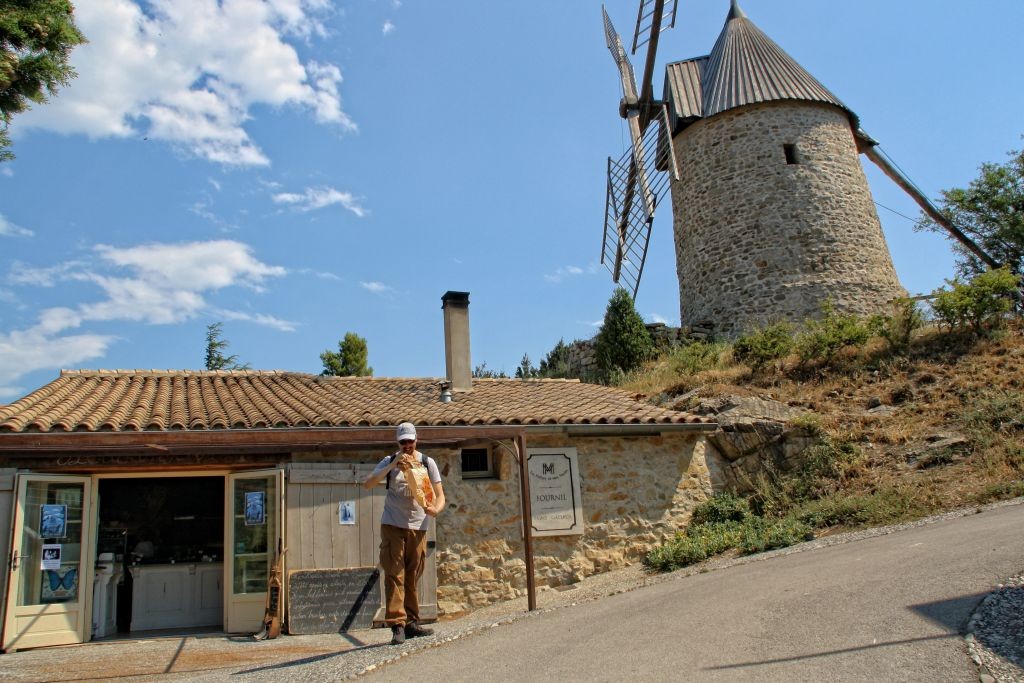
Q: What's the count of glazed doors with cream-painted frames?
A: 2